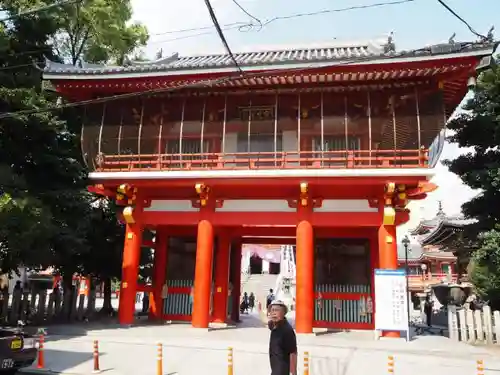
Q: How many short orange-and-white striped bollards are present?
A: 7